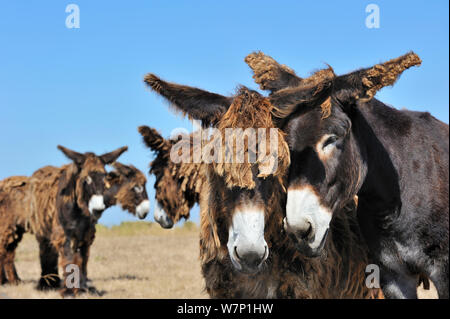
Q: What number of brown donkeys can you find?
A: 5